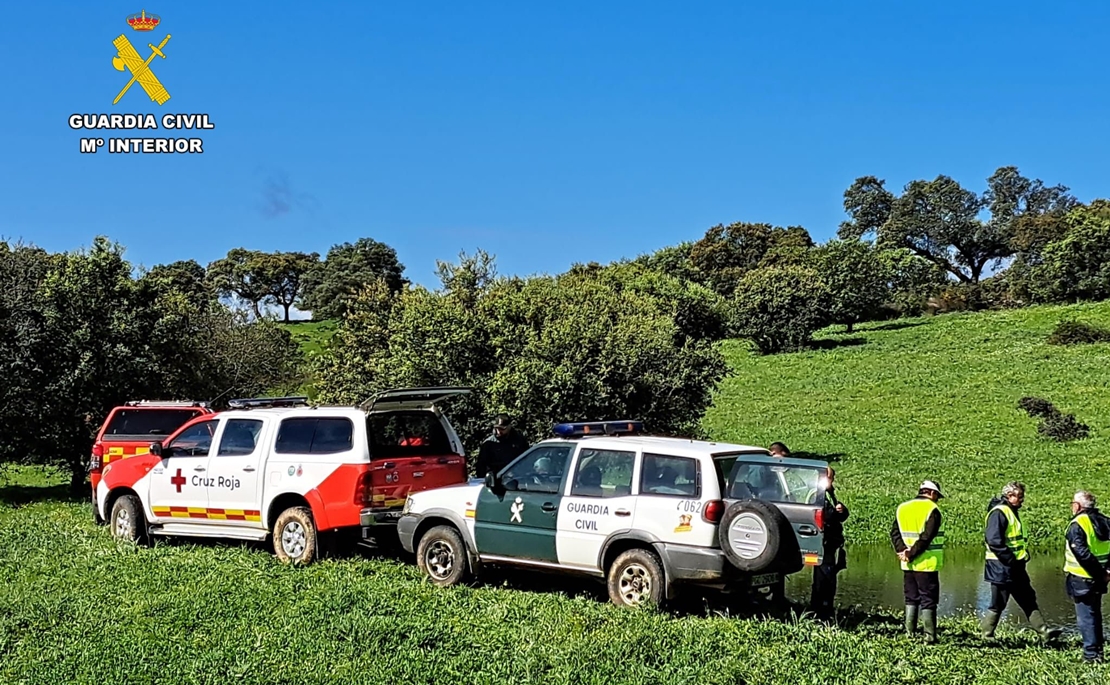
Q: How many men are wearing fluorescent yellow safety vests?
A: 3